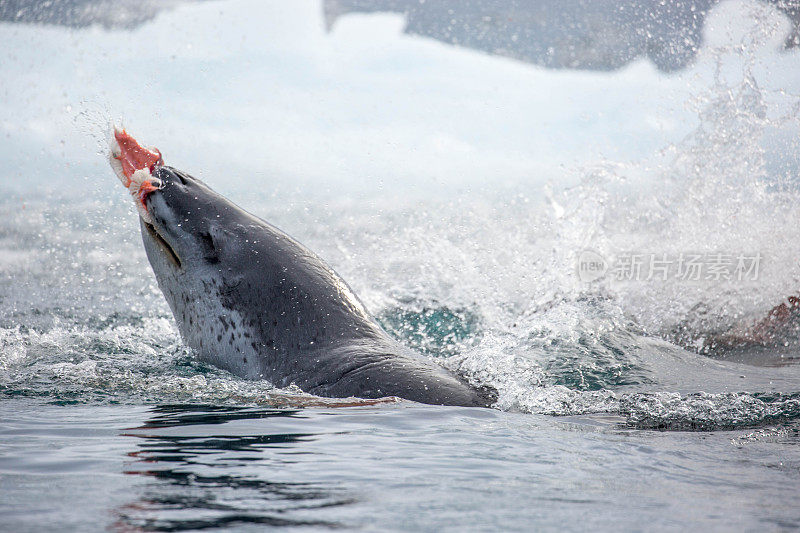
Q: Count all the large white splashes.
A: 1